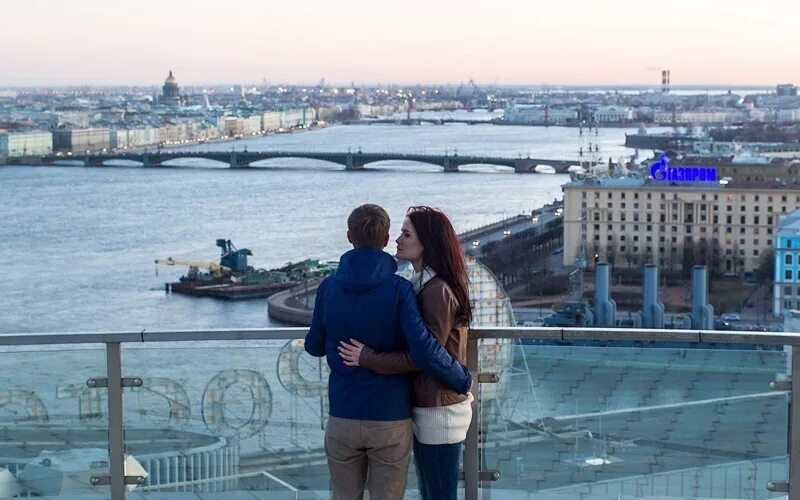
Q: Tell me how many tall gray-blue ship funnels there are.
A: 3